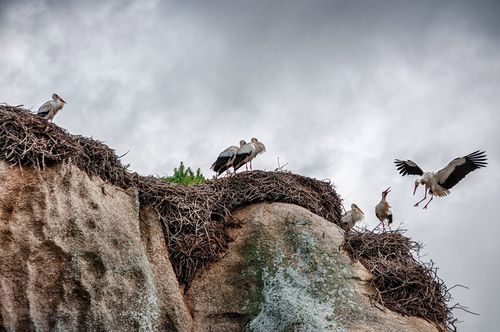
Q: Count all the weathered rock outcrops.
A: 2